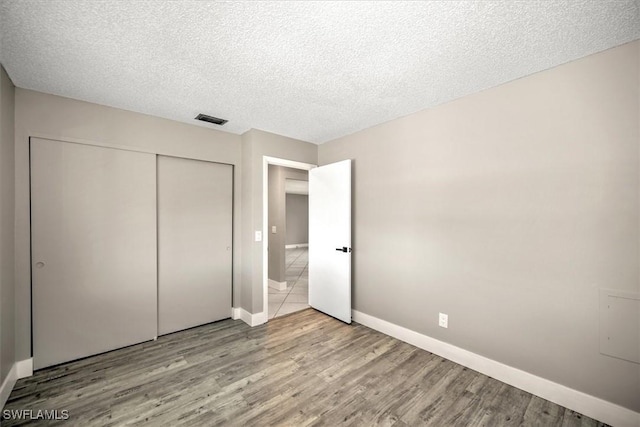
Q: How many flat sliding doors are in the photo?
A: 2